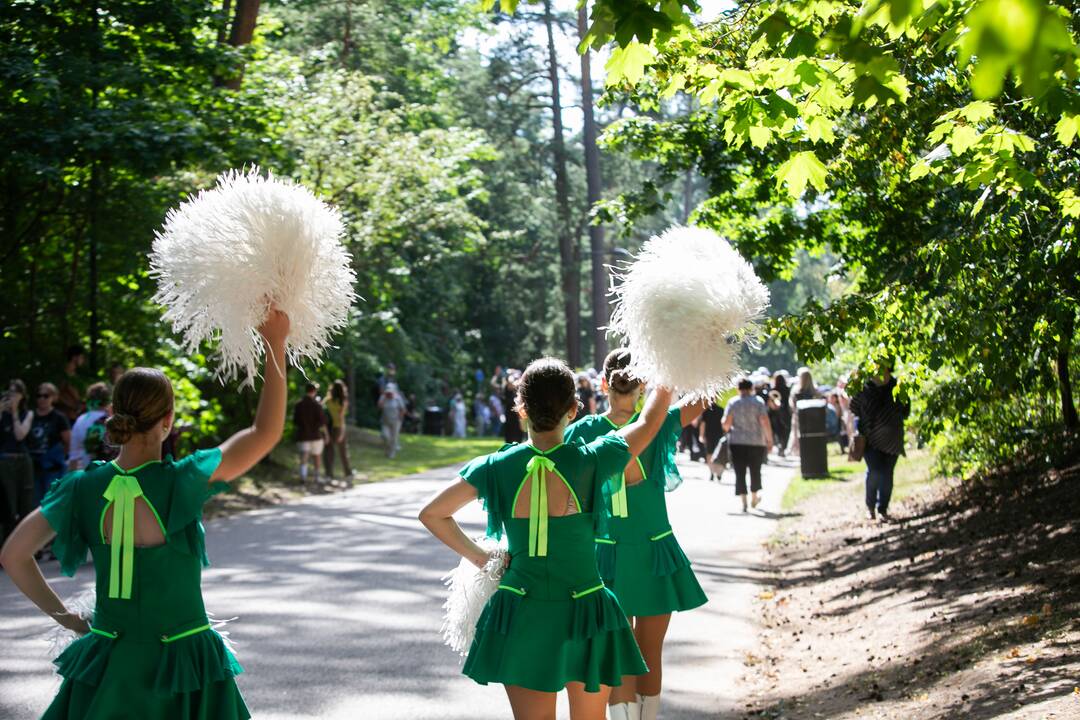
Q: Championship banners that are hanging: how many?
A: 0